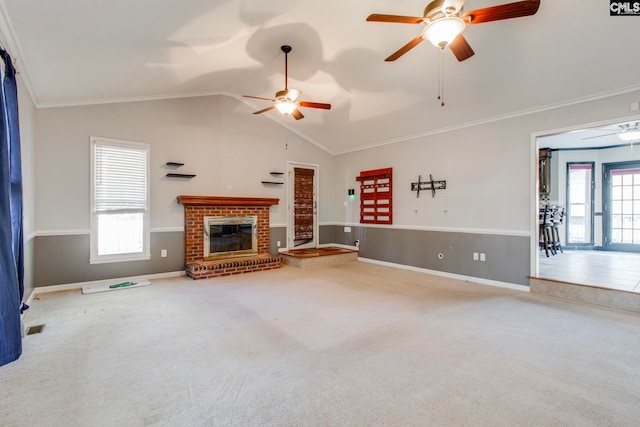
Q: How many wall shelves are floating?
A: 4